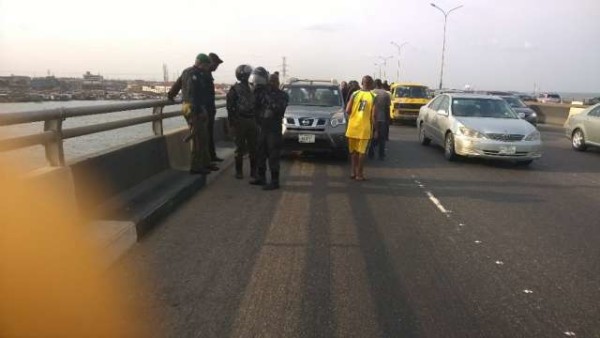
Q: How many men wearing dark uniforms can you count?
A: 4